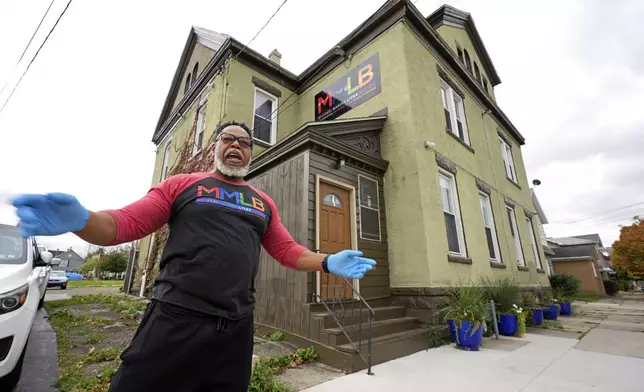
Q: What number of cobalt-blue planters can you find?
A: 5